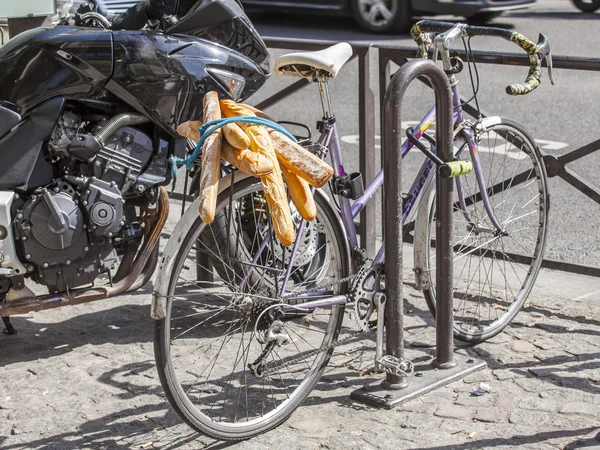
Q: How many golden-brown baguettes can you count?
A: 6